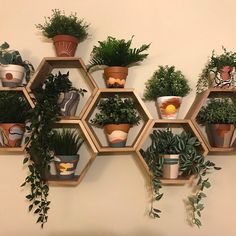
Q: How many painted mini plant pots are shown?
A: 11